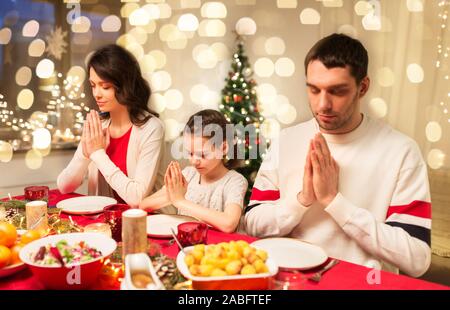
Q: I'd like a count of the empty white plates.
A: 3